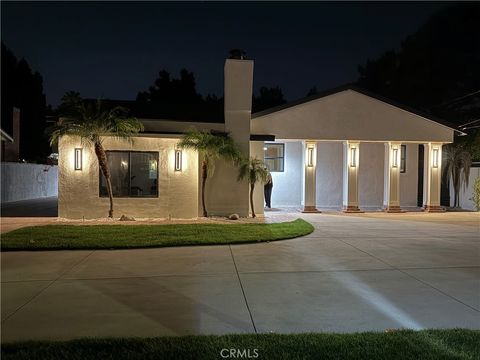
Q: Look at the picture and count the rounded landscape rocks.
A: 2